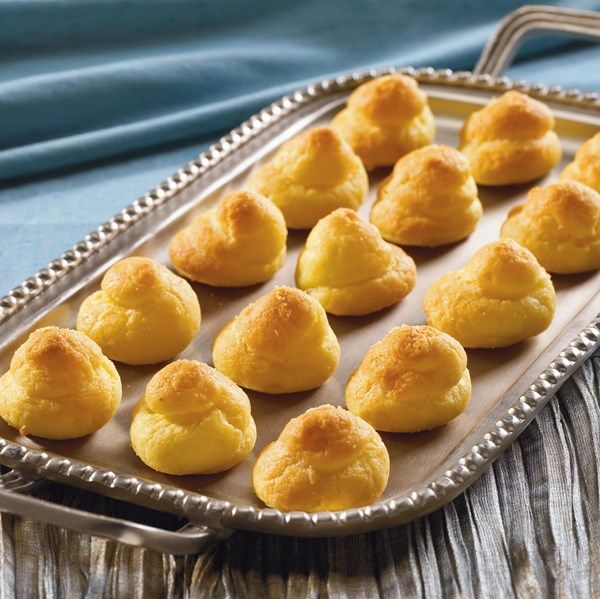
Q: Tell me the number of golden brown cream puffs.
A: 15